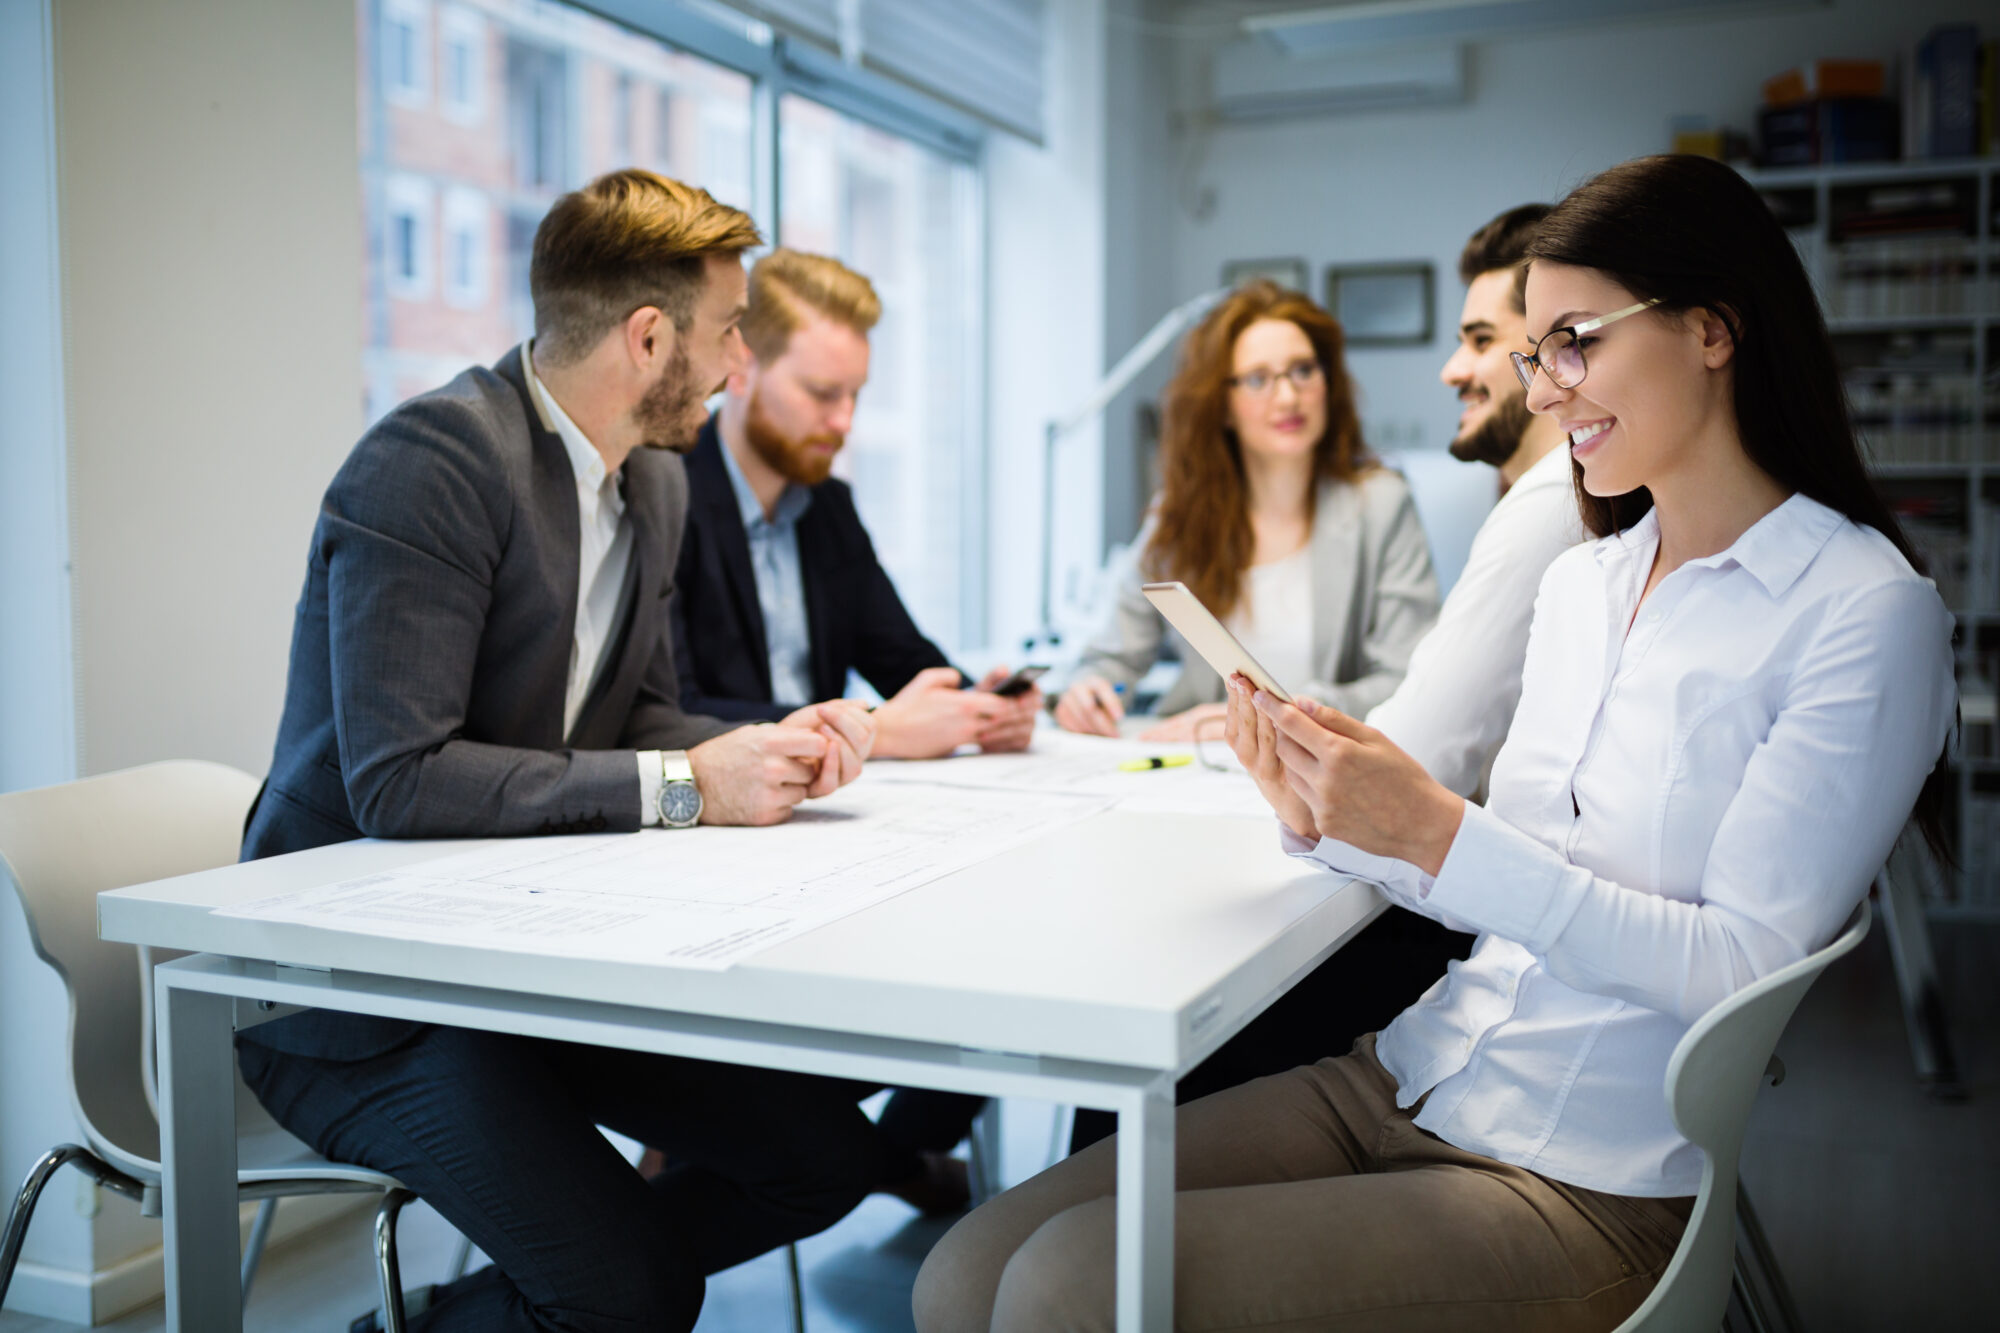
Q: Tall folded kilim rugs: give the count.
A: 0